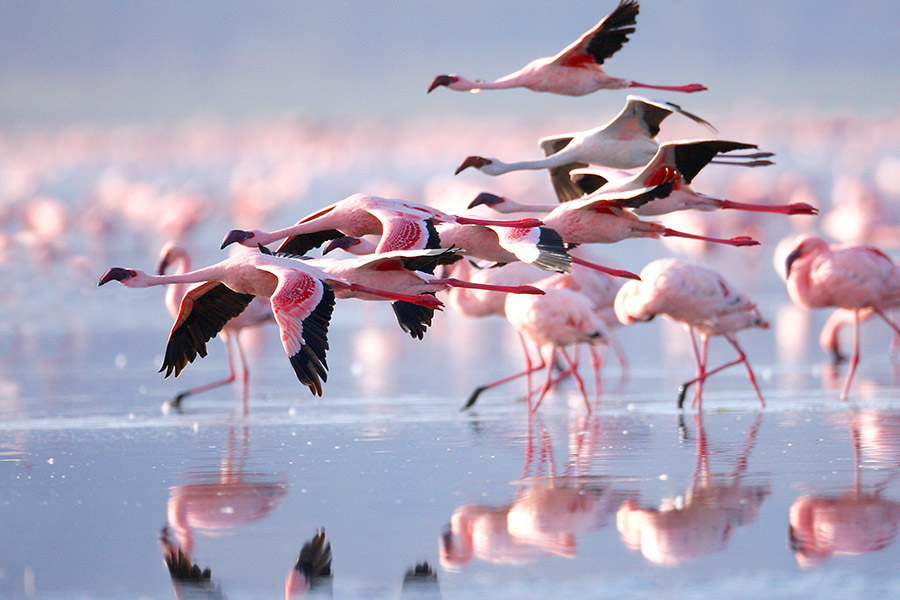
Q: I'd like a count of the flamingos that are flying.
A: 8